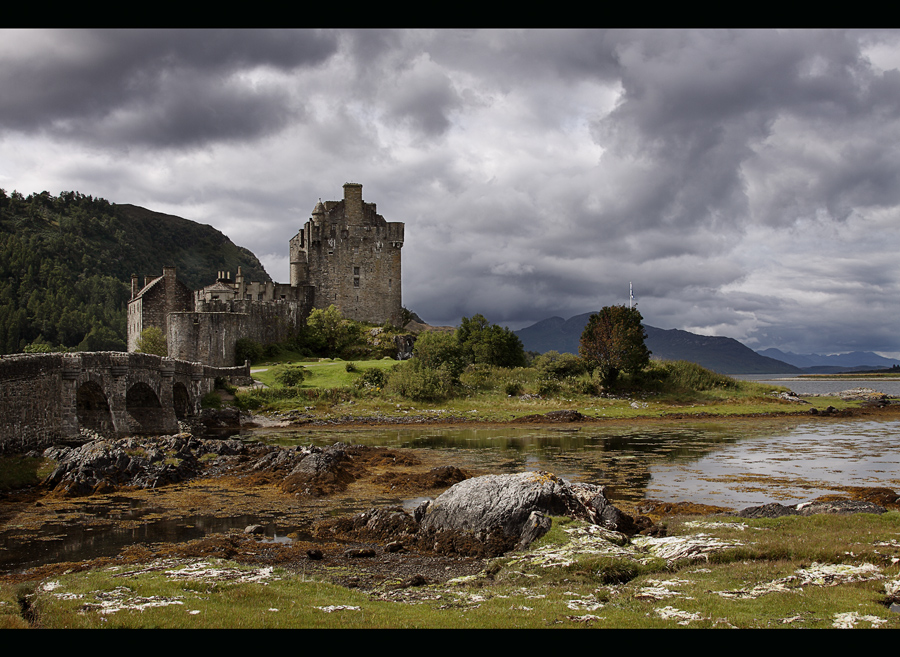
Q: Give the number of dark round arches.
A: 3